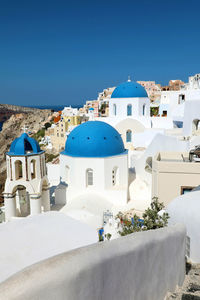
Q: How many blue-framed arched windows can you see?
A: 4